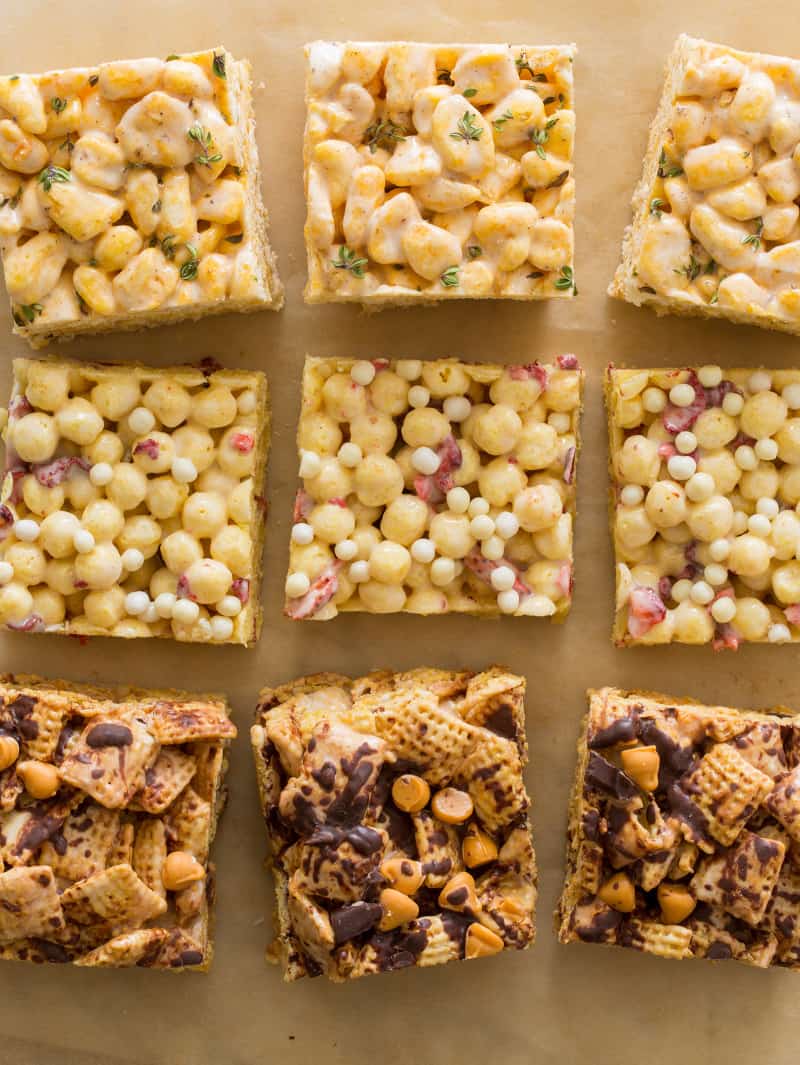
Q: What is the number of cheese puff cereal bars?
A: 3